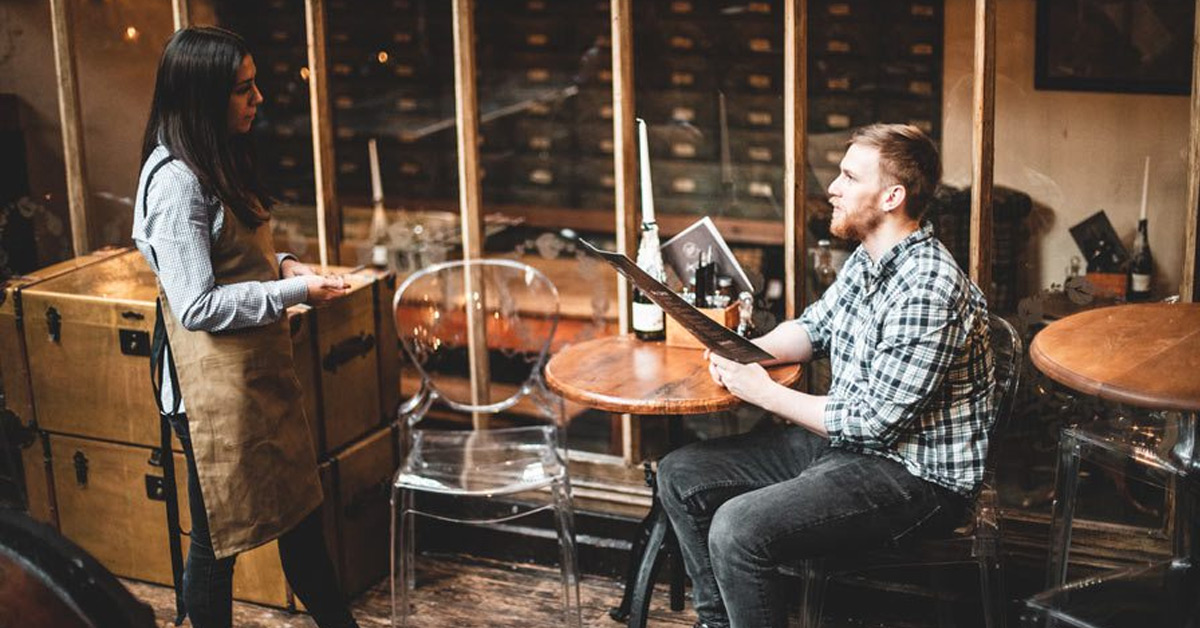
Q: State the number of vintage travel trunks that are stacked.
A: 2